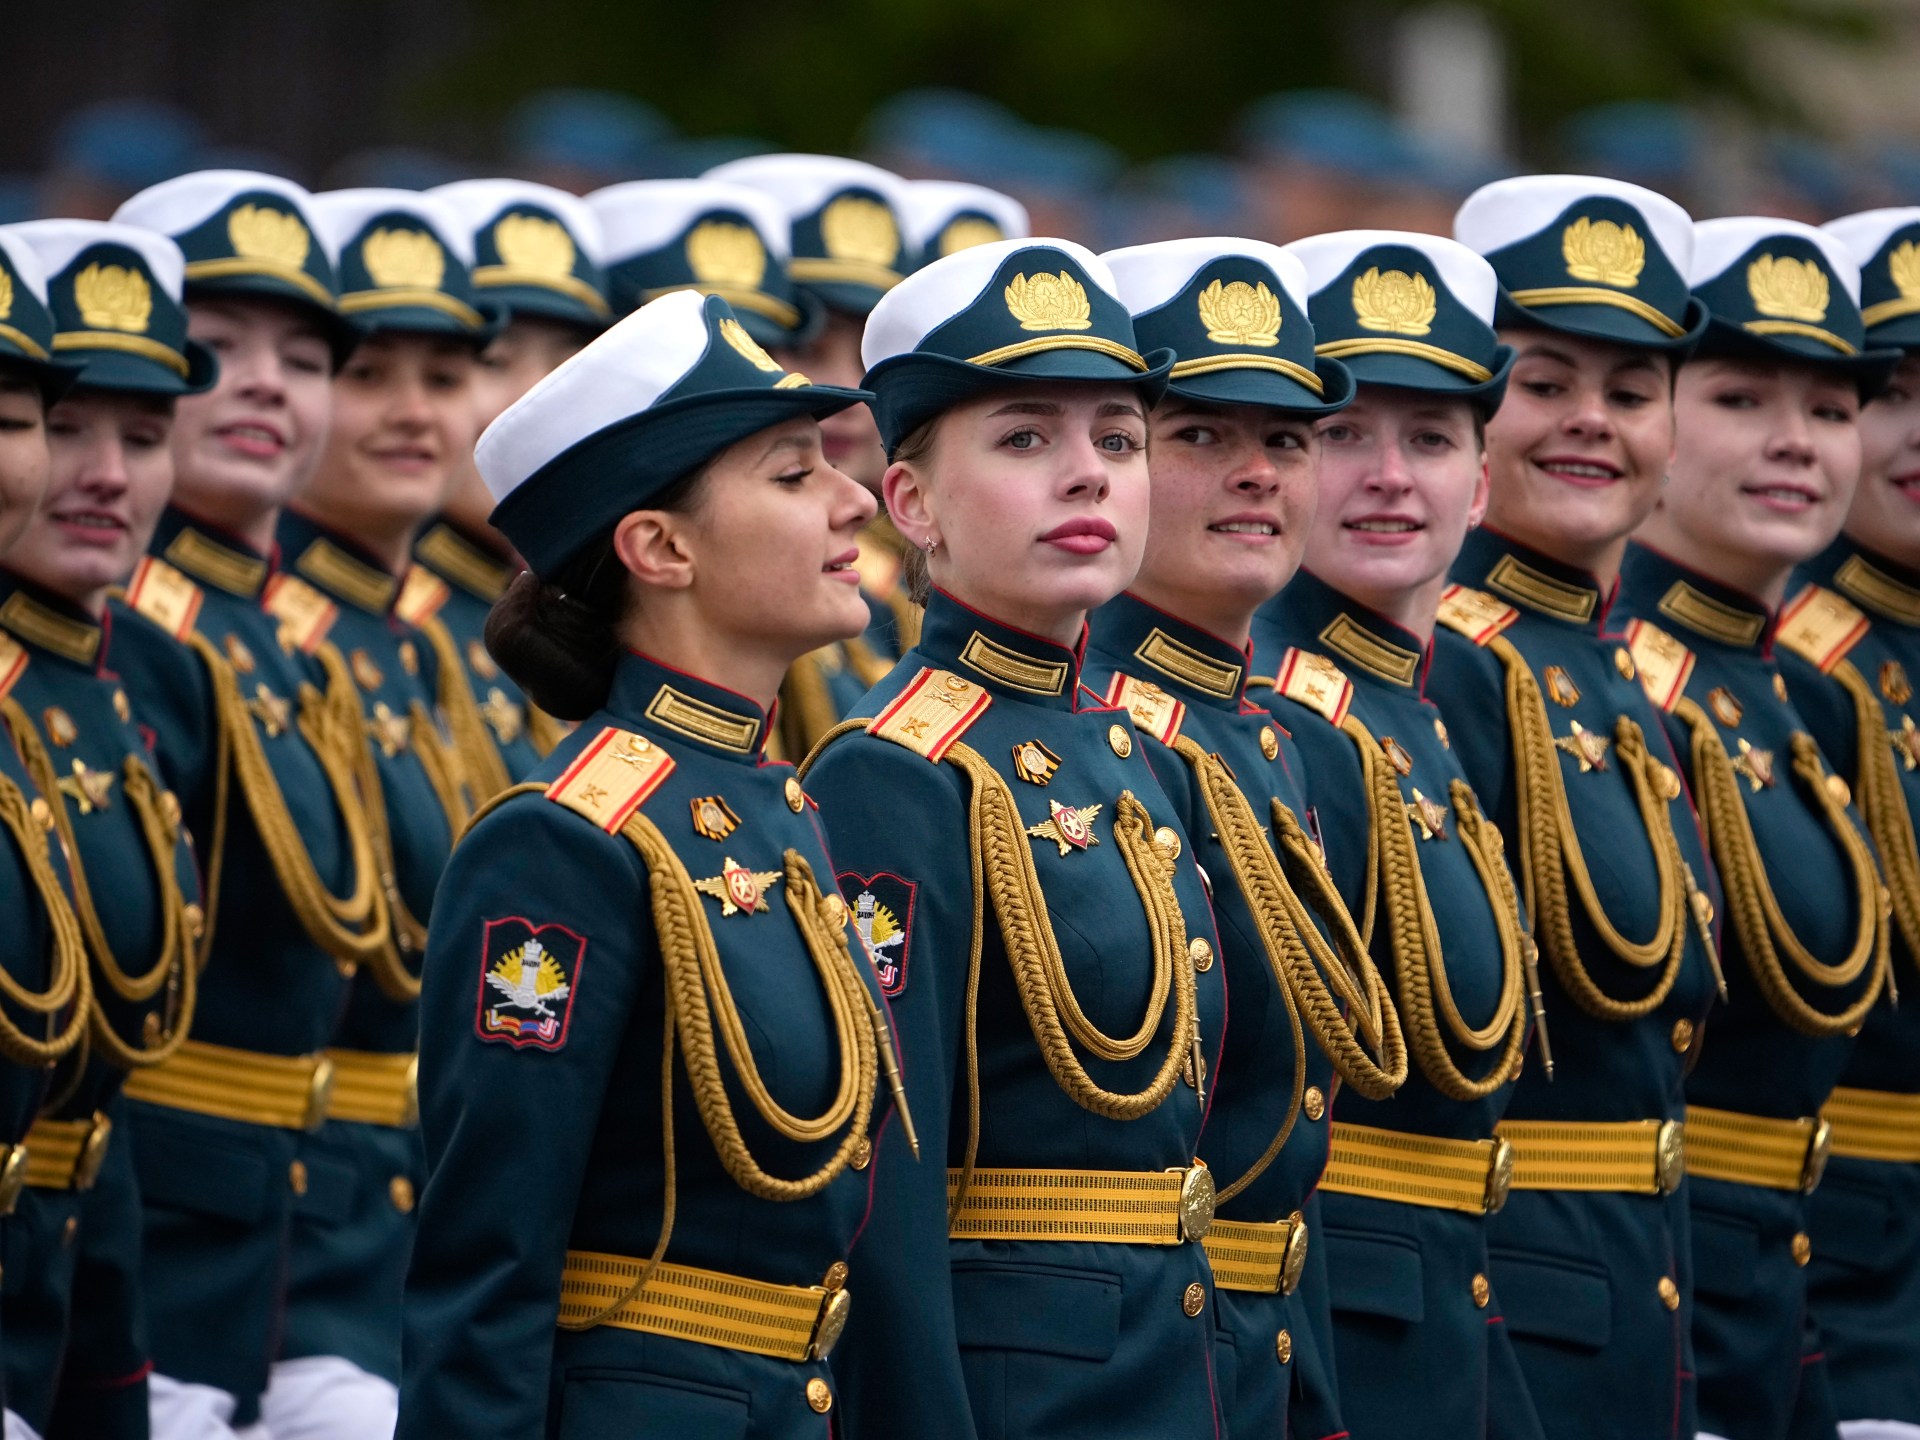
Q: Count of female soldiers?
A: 15